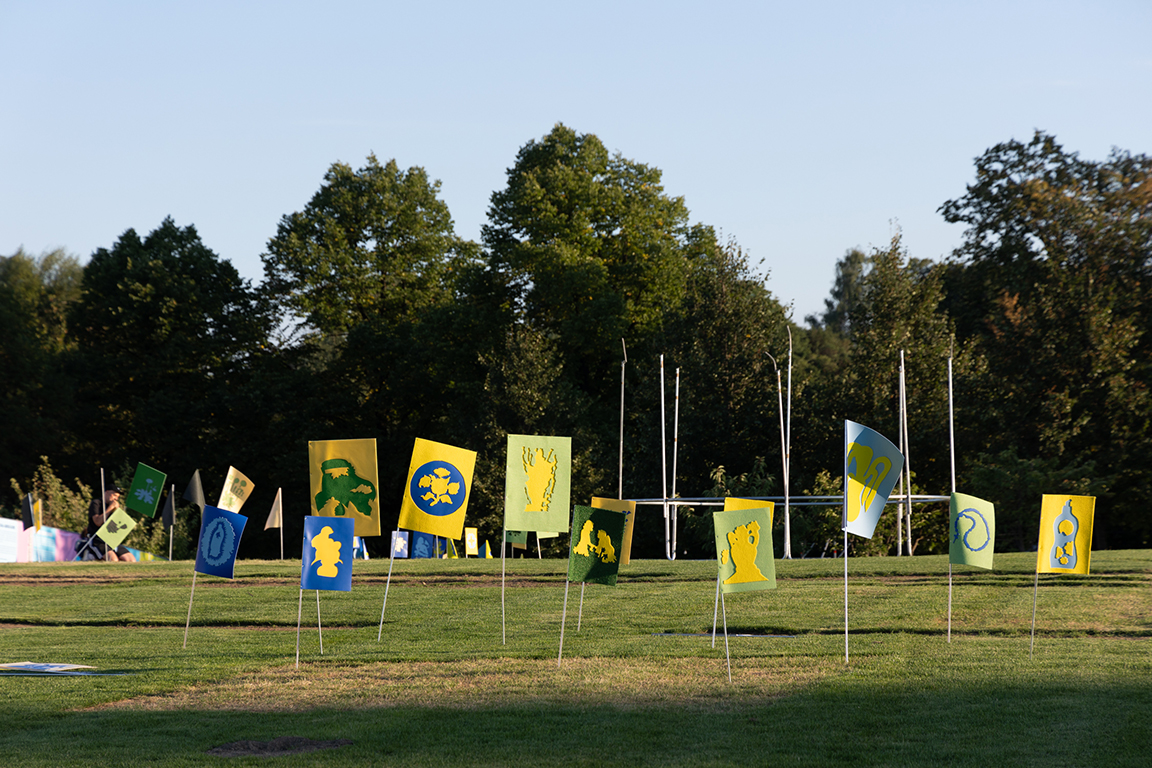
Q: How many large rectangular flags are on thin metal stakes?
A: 12